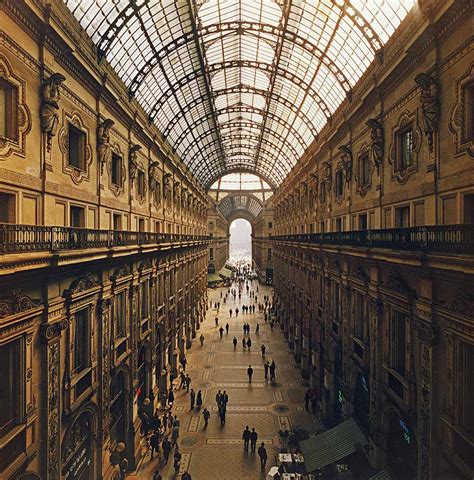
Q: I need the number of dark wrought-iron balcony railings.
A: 2